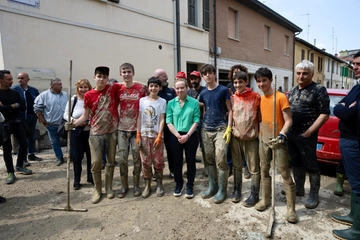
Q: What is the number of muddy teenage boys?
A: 6